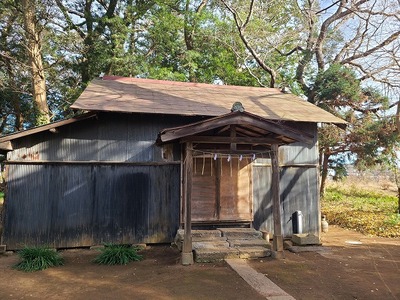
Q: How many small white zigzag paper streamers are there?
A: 4